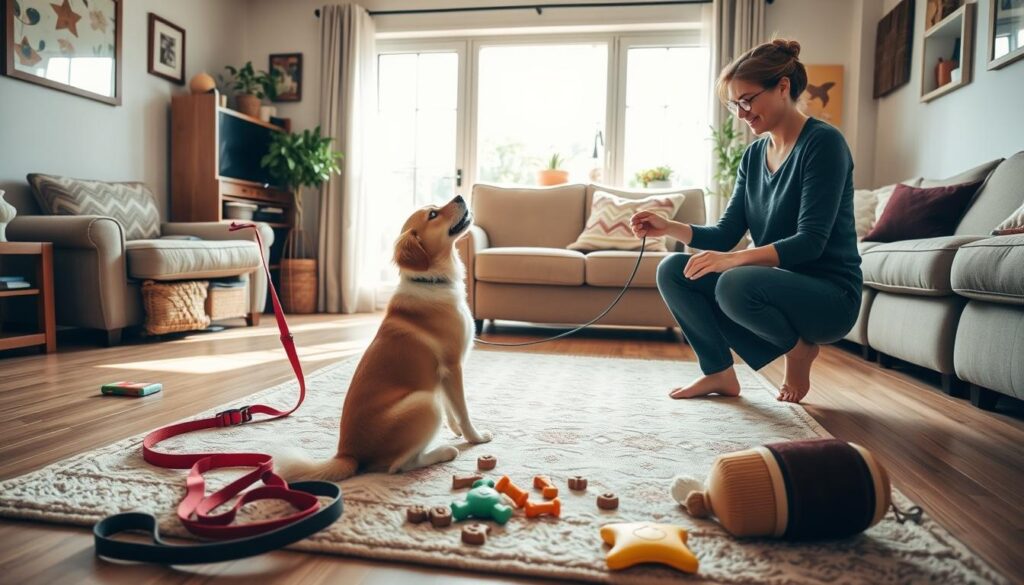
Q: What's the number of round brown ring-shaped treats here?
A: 6